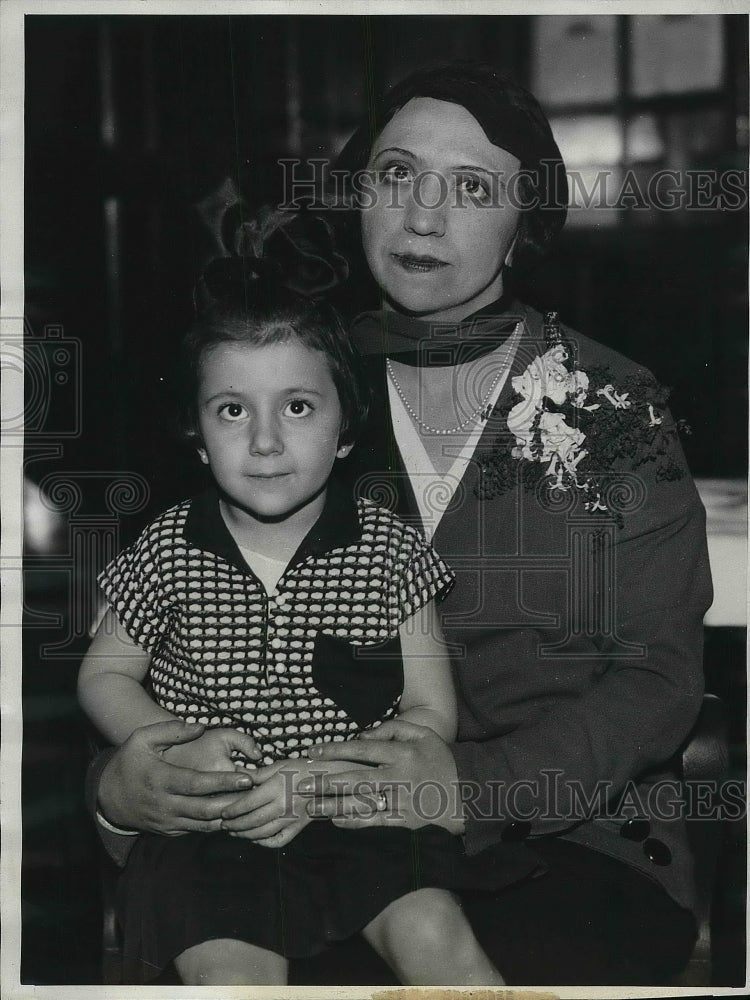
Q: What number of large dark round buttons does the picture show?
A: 3